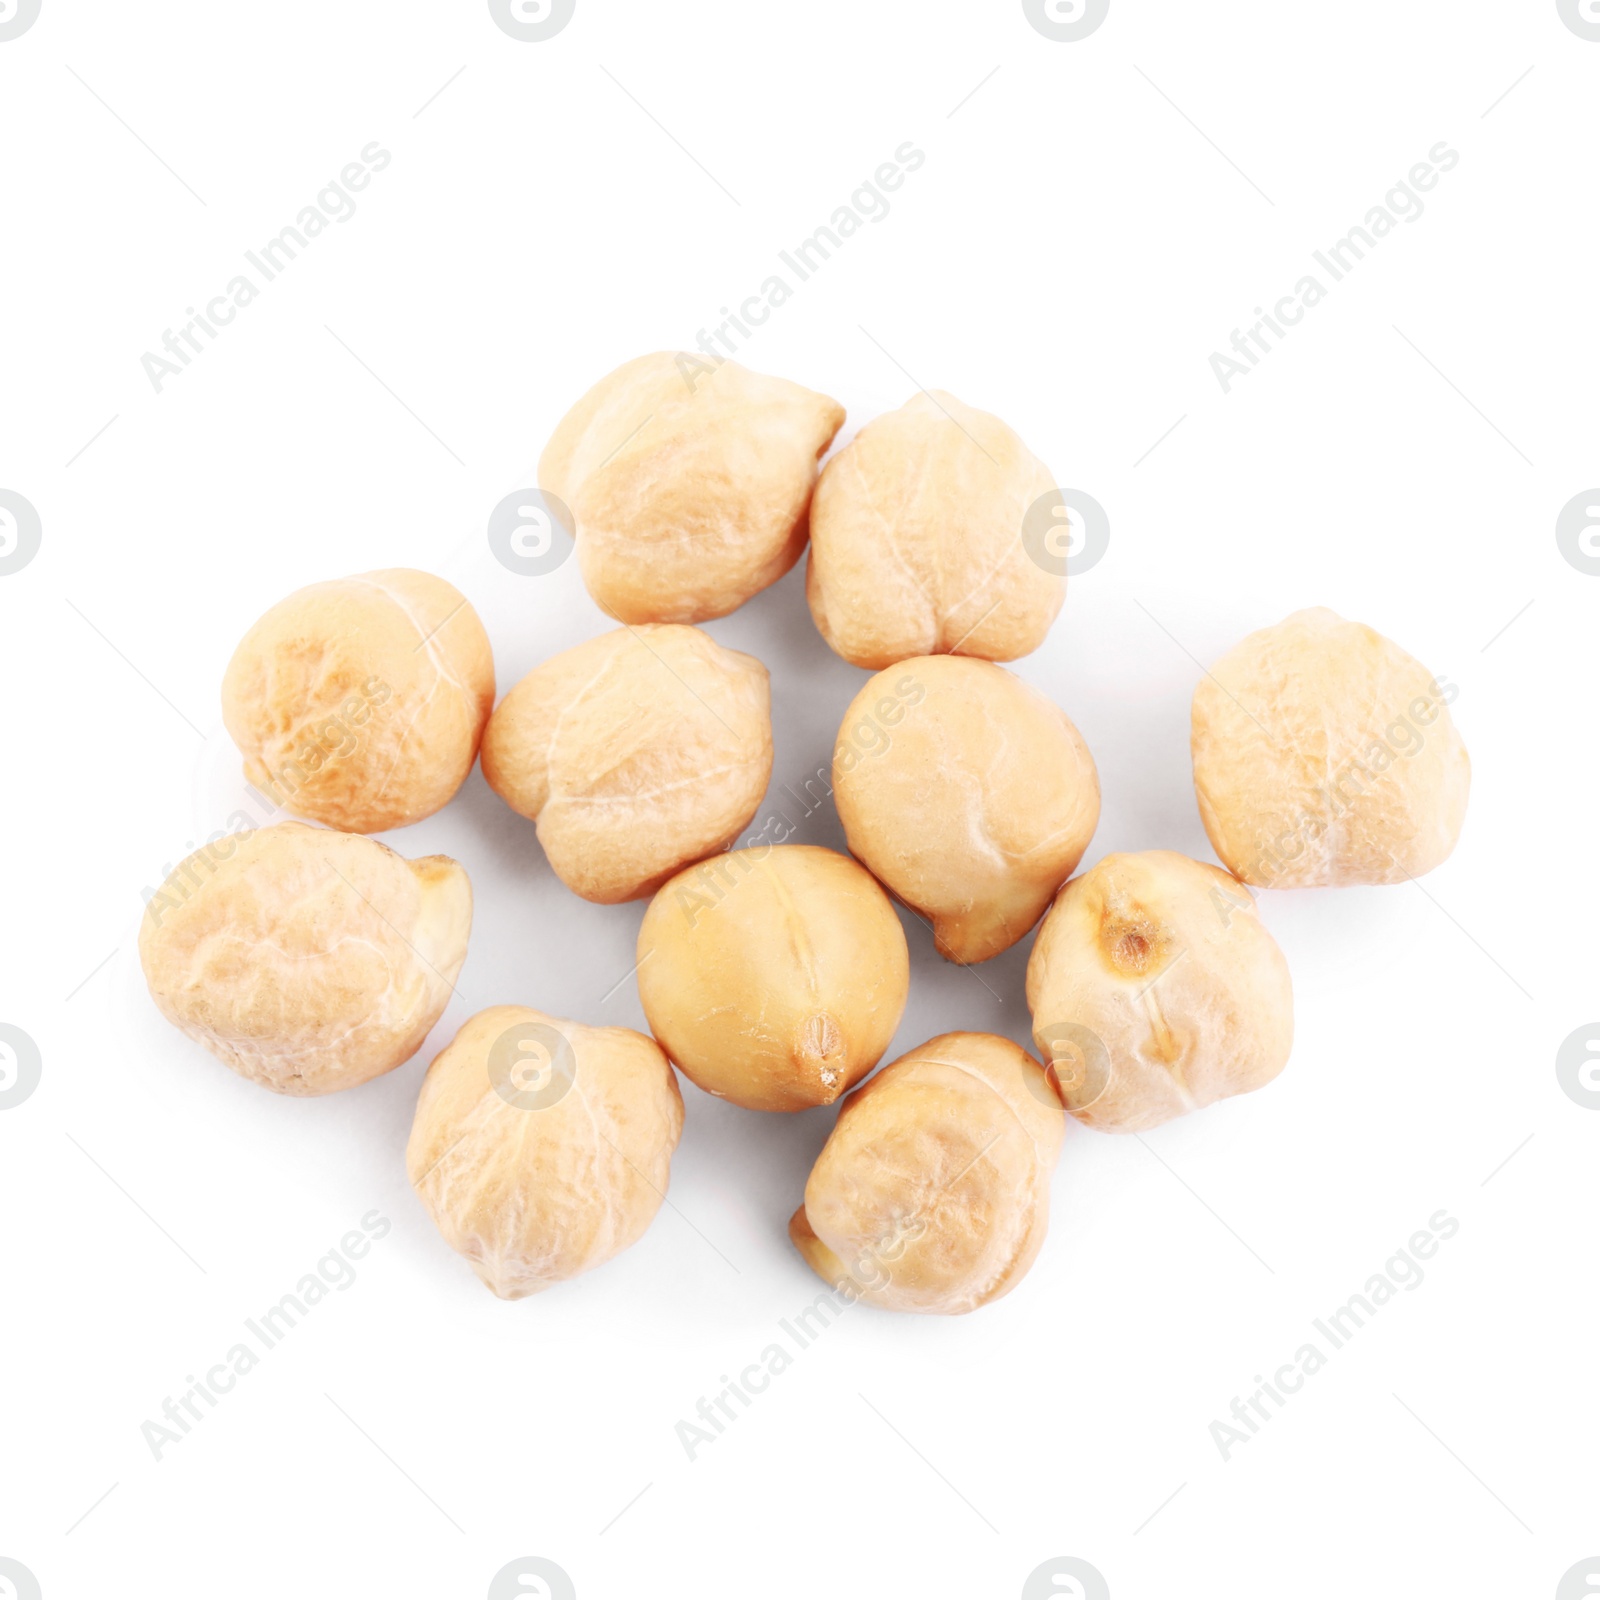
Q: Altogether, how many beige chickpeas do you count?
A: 11